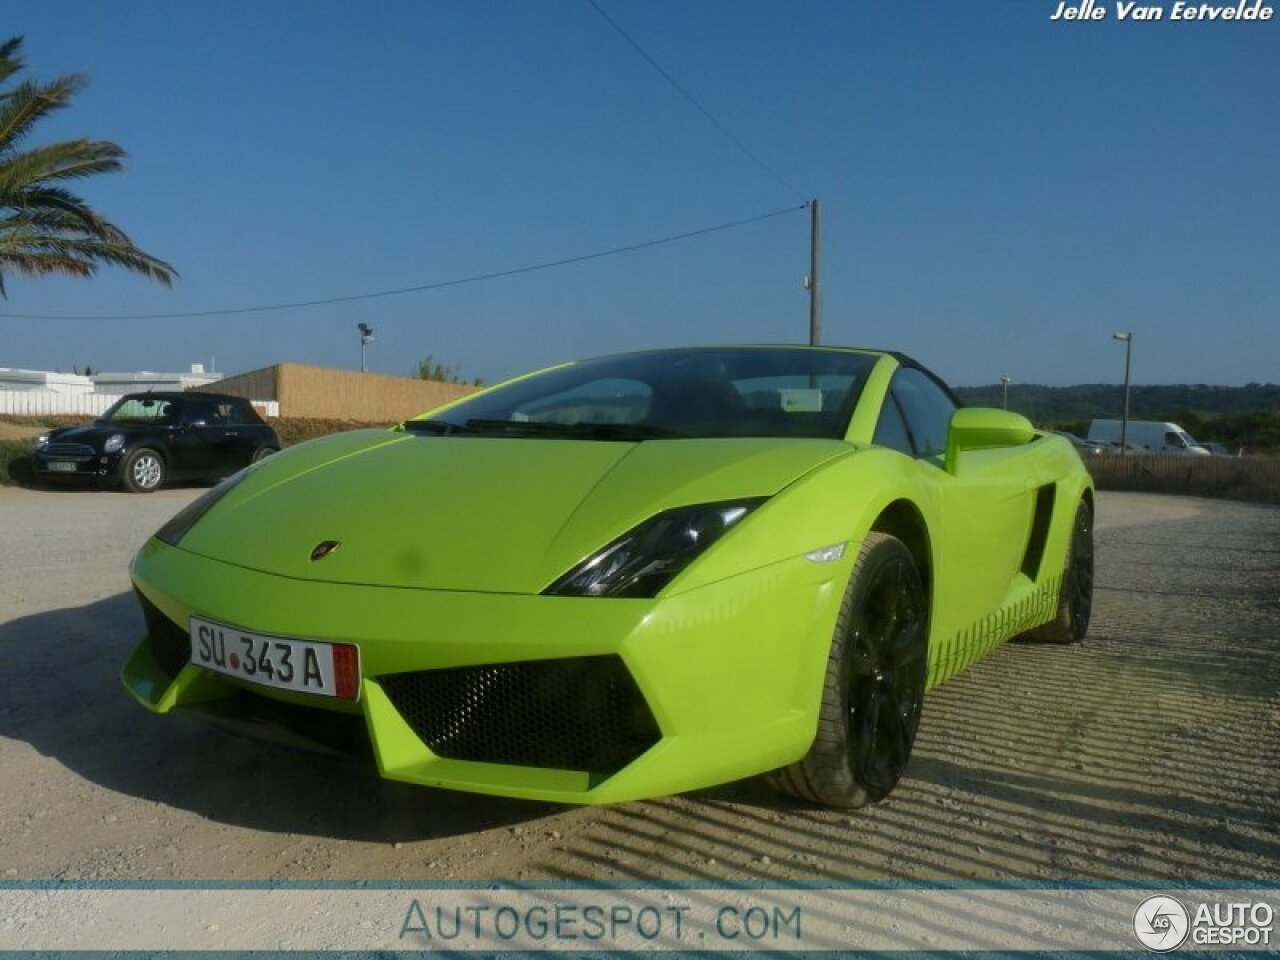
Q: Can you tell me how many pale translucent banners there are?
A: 1